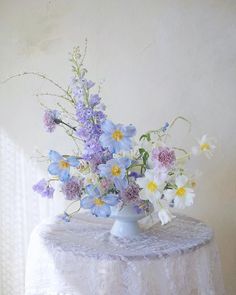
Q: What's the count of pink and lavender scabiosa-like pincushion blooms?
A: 4